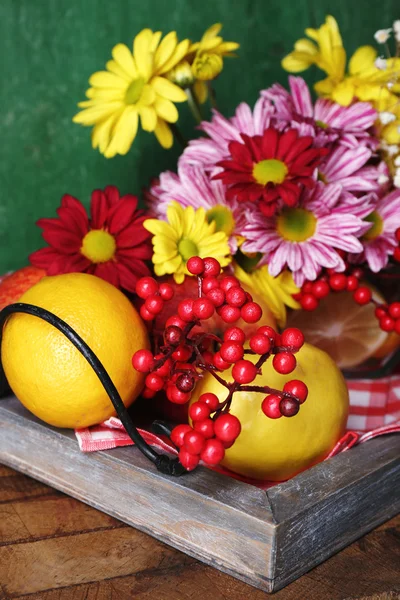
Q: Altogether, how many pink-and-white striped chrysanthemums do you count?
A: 6